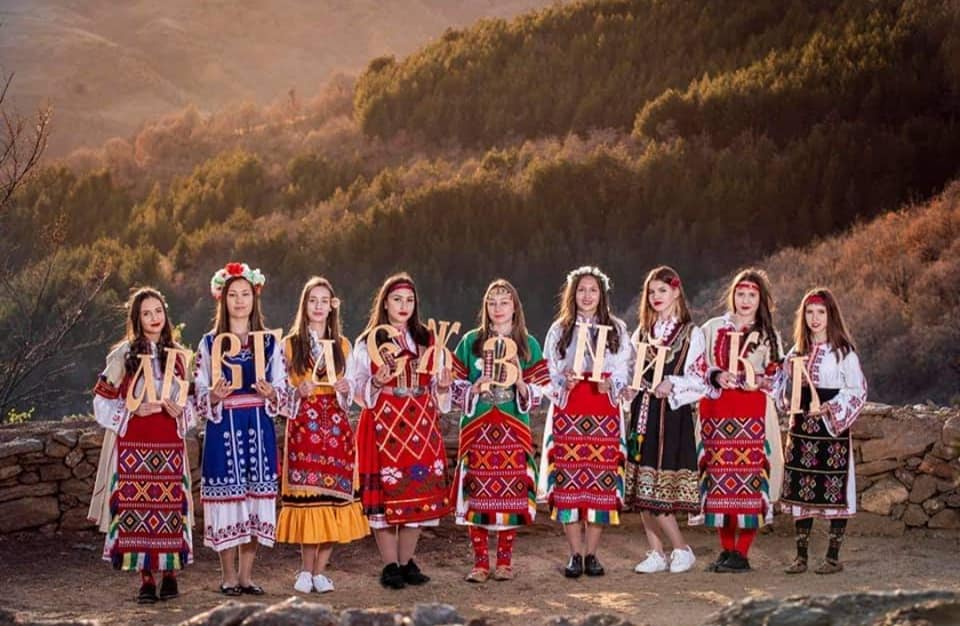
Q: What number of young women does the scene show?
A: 9